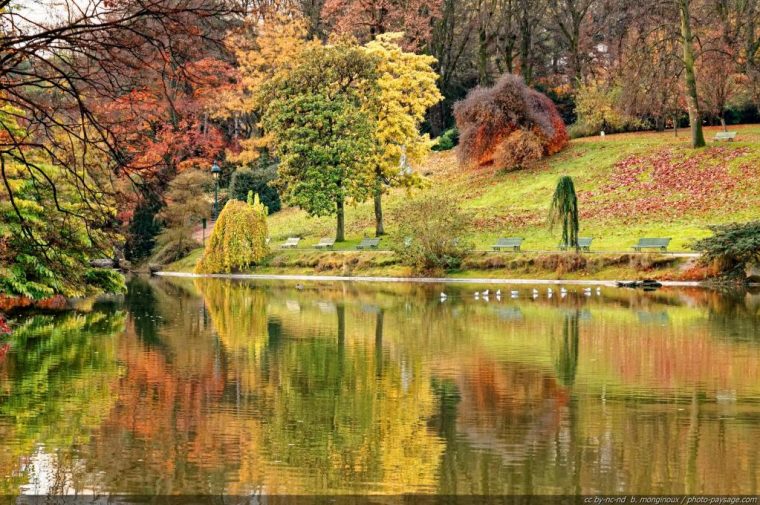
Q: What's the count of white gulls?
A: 10